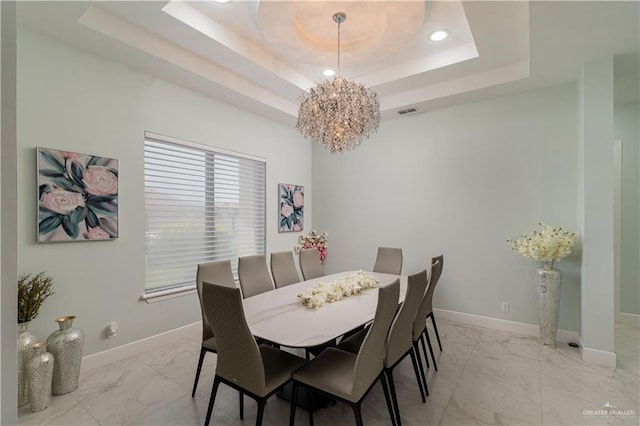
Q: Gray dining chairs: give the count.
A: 10